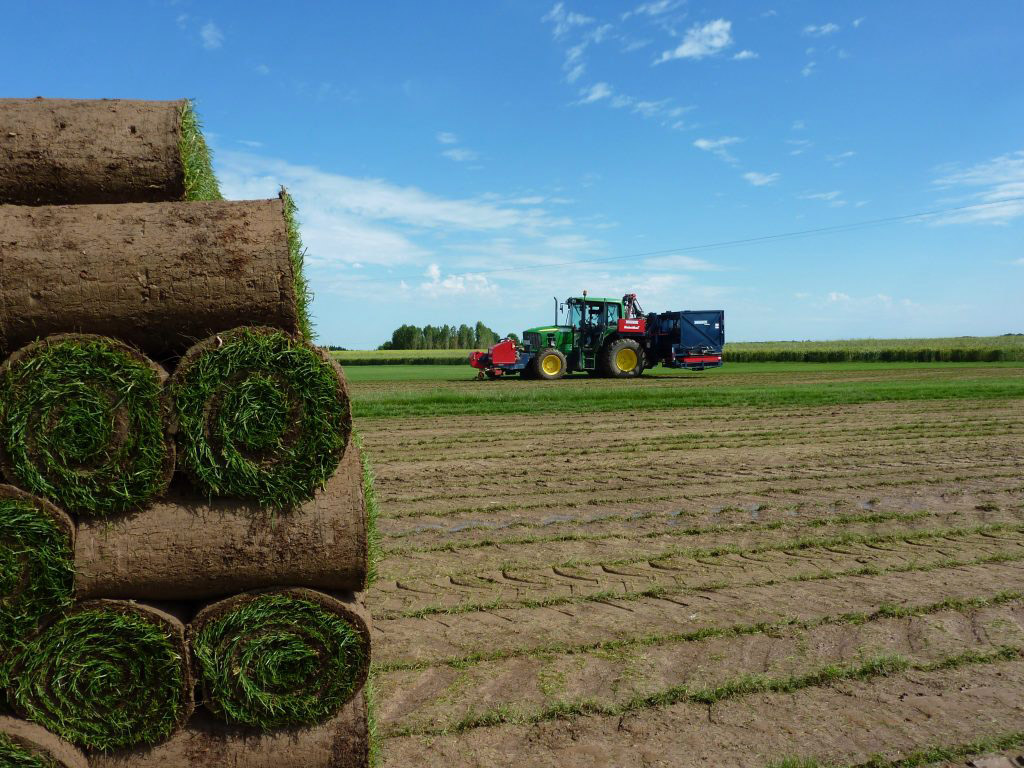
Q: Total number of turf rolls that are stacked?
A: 10